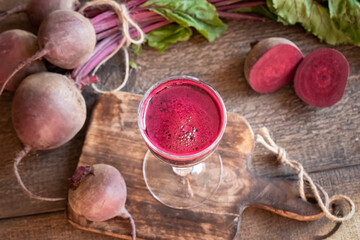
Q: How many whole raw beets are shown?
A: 5